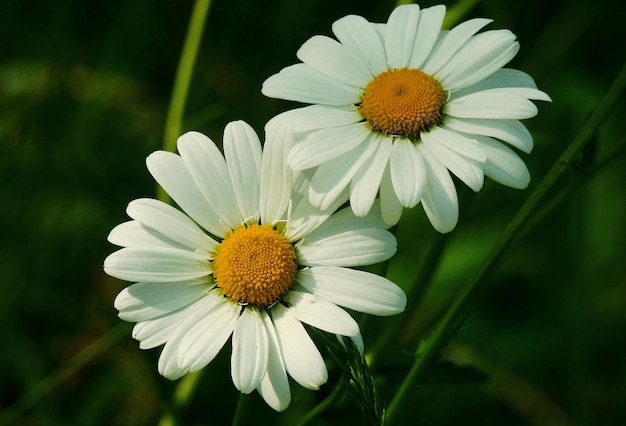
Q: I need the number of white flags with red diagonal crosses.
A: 0